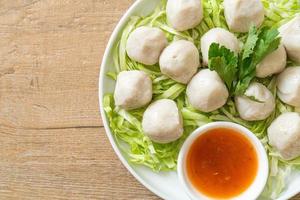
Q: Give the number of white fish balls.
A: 13